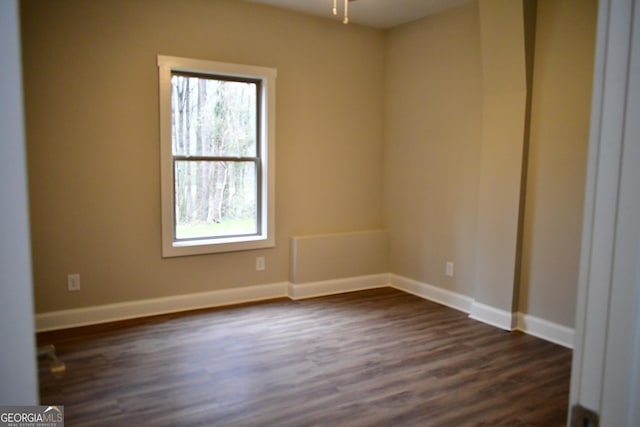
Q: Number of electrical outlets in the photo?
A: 3